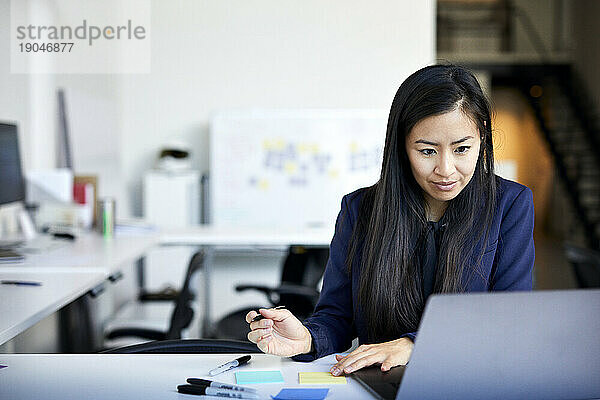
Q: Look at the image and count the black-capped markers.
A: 3